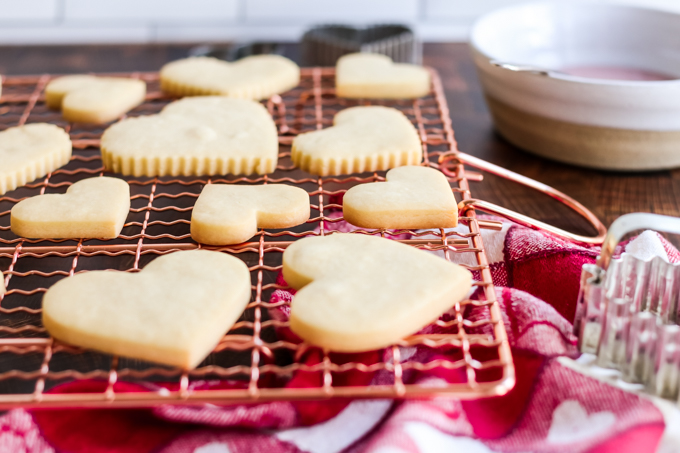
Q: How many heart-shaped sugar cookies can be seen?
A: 11